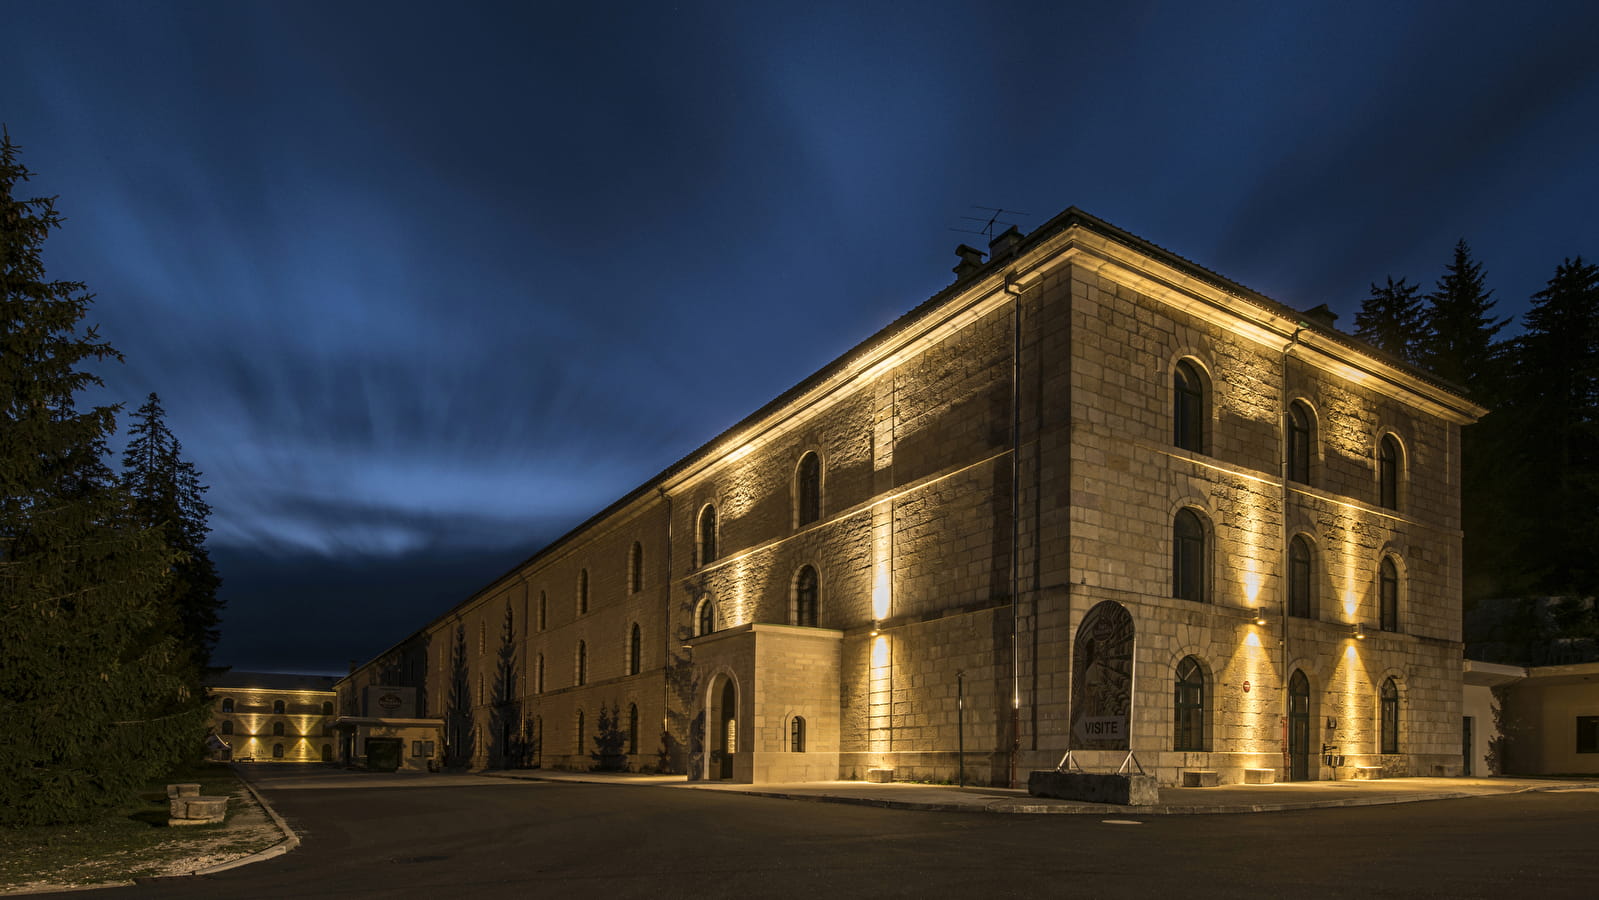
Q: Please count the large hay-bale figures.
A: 0